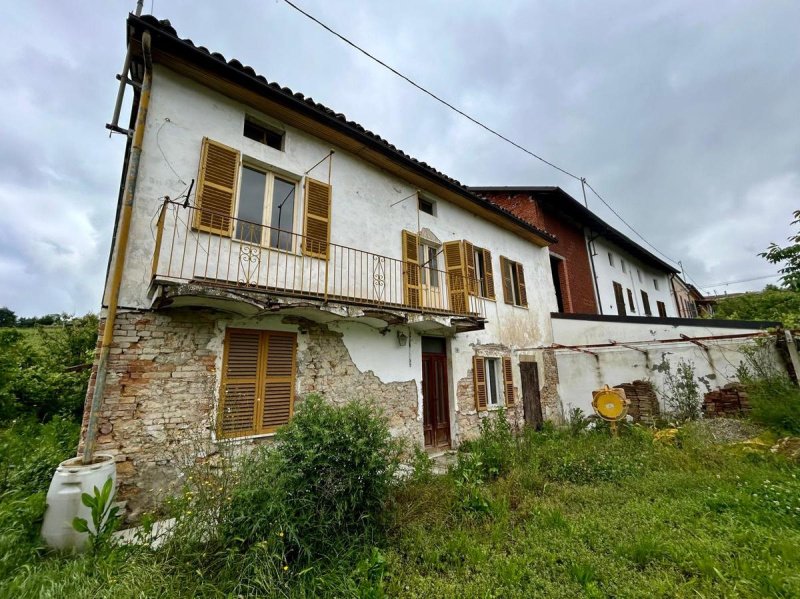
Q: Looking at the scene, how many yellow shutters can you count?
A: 12